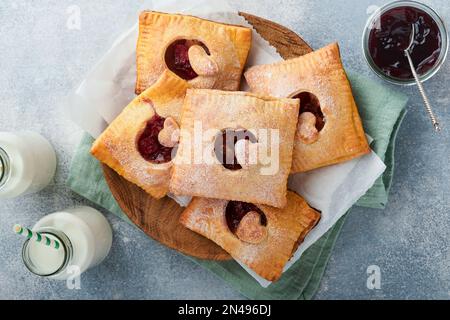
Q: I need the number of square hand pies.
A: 5